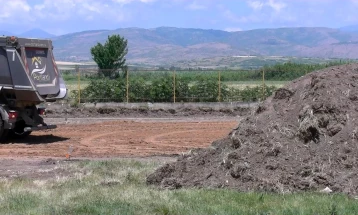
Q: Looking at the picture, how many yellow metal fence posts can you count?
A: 5